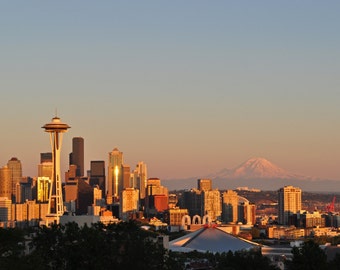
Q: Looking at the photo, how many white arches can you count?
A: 3